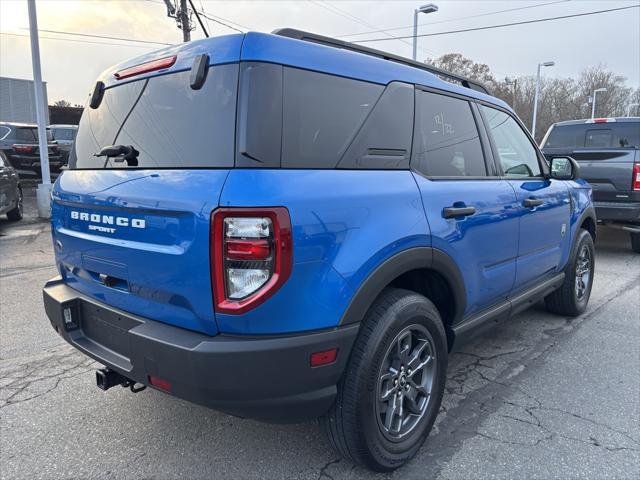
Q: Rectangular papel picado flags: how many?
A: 0